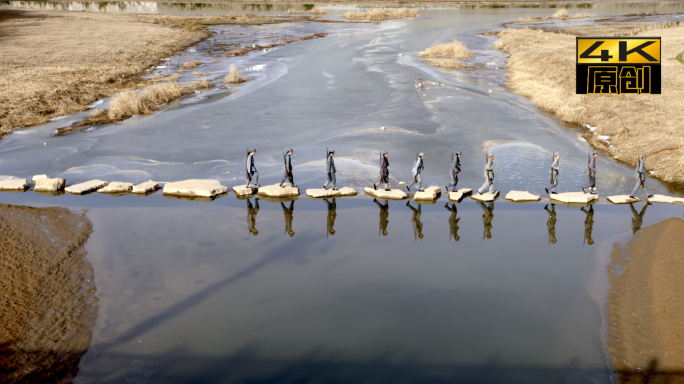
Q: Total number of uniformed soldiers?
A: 10